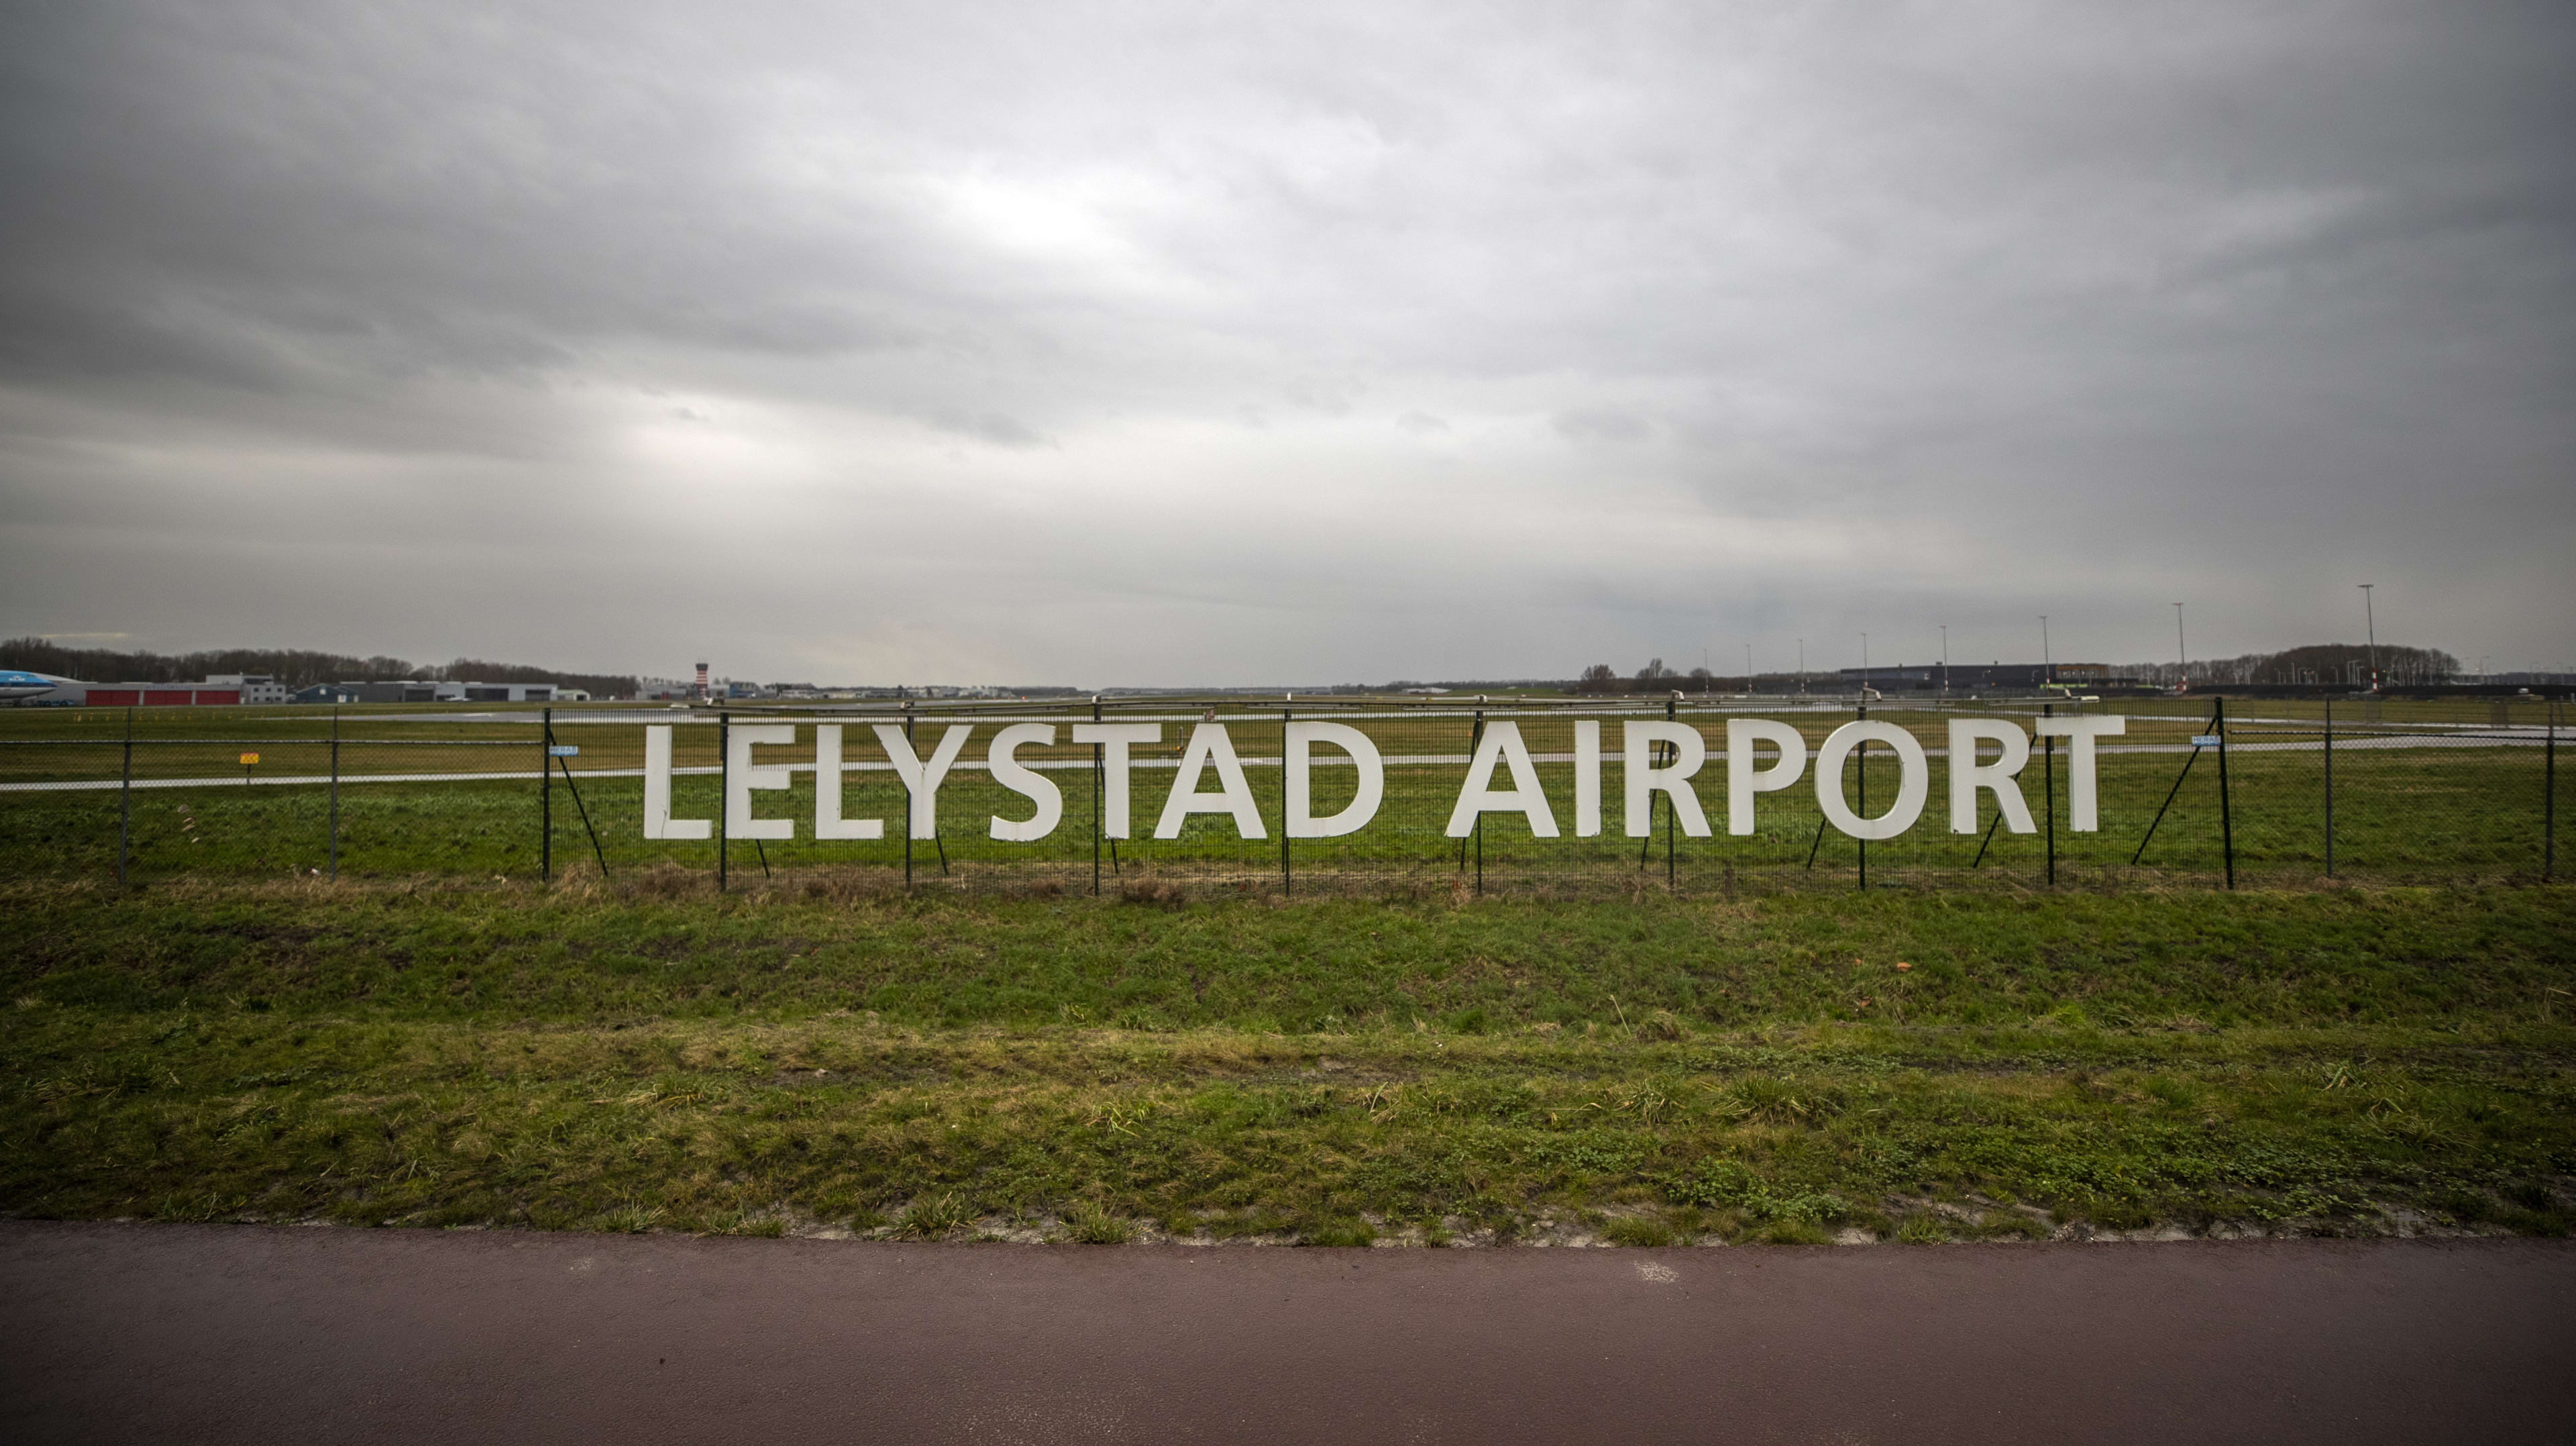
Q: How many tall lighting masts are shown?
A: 8